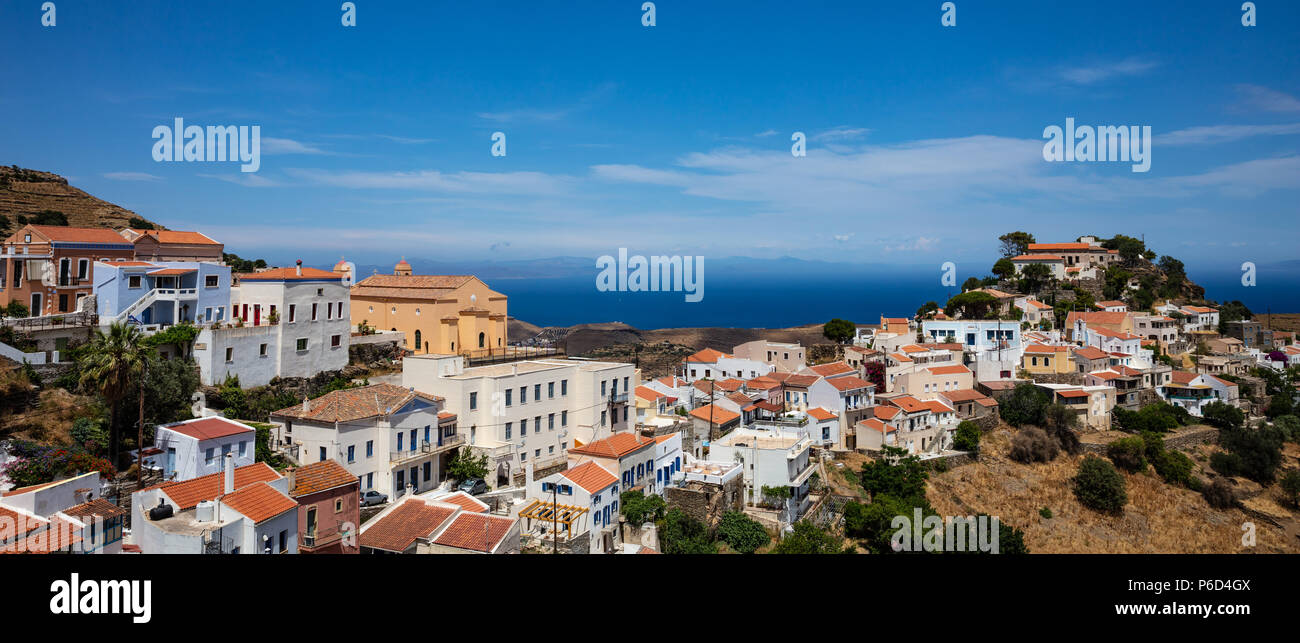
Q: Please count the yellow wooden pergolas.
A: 1